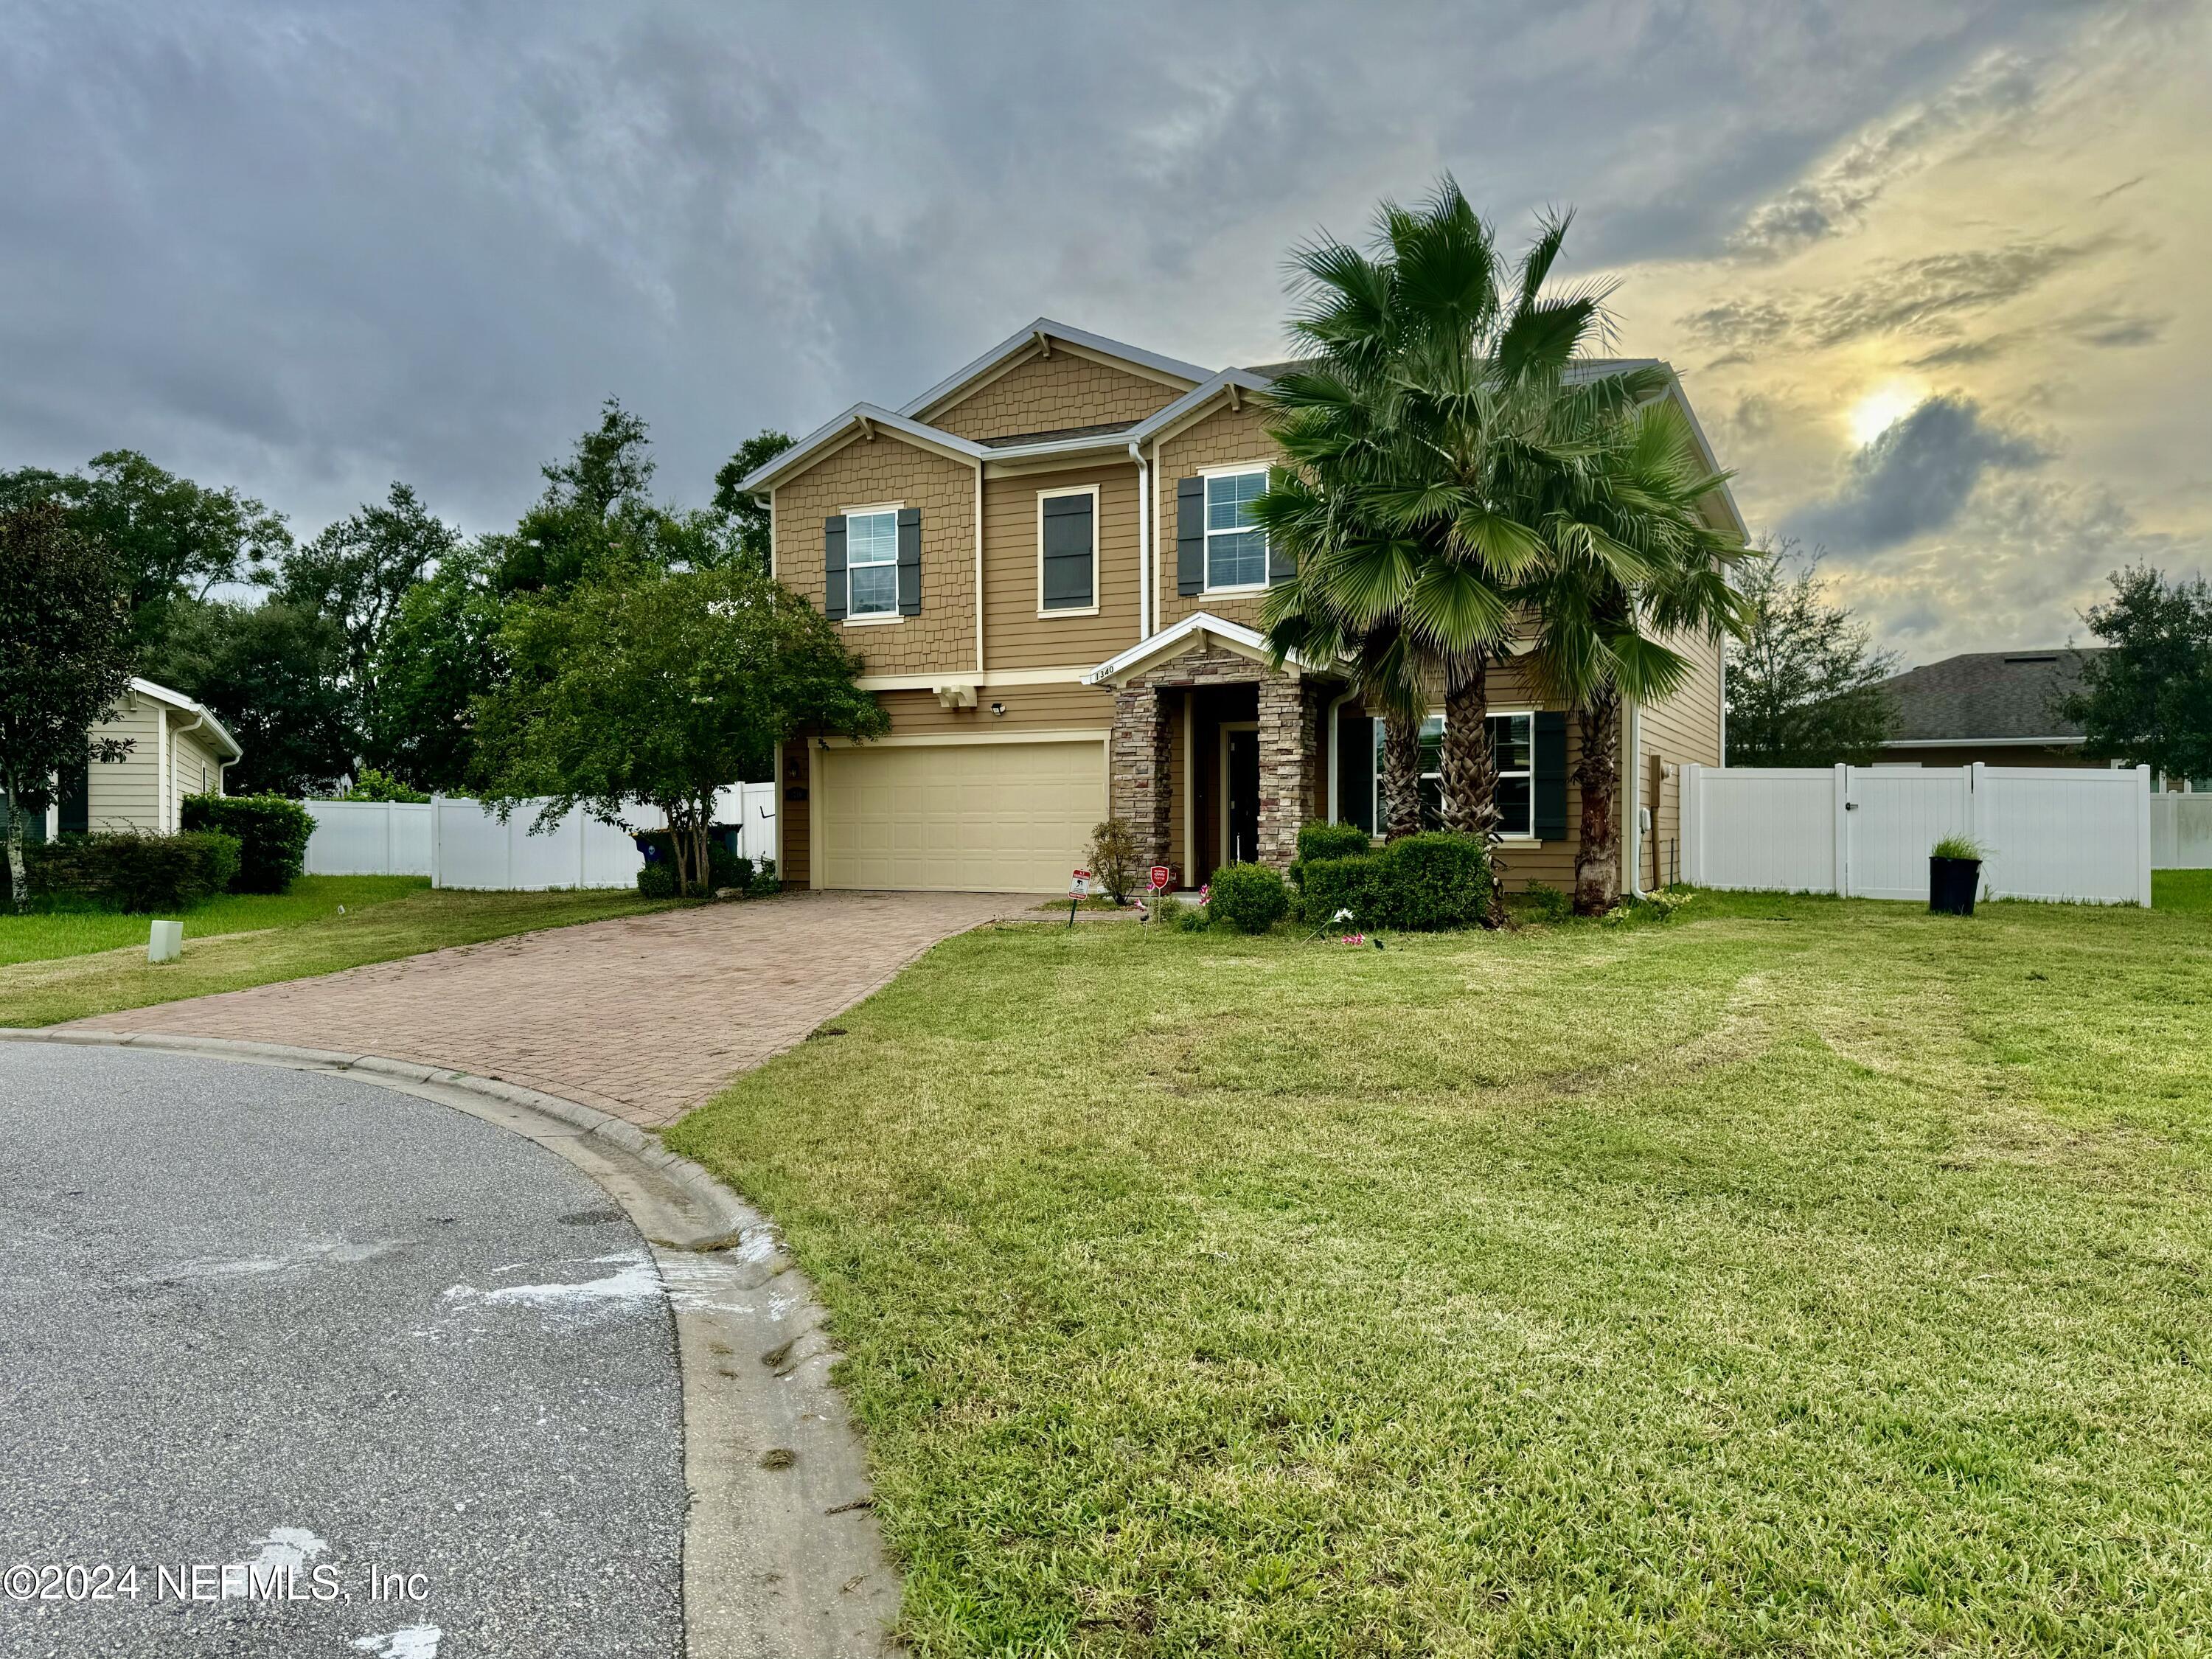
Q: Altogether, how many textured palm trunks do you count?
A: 3